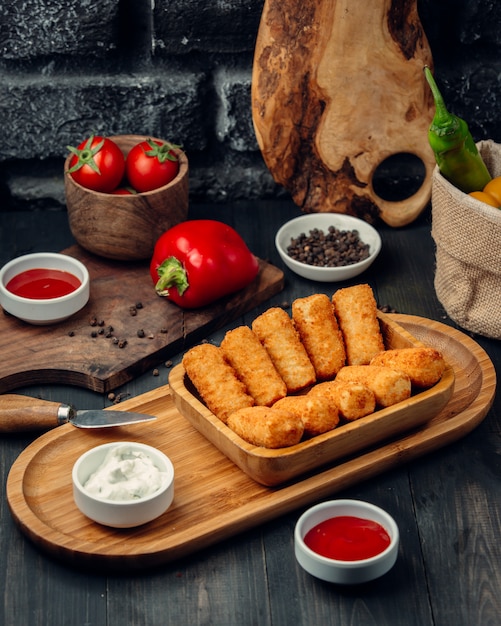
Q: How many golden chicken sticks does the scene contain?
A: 10